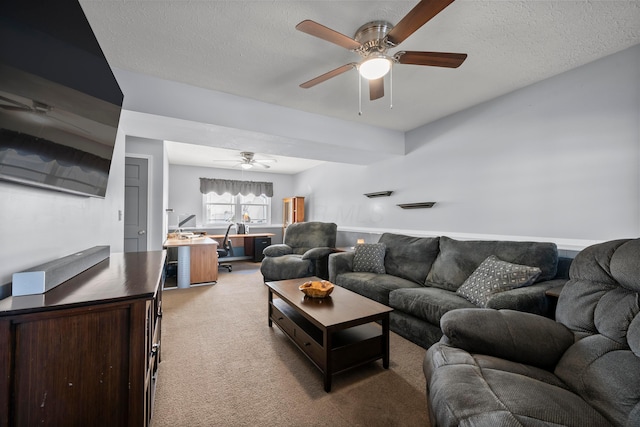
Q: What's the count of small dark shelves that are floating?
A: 2